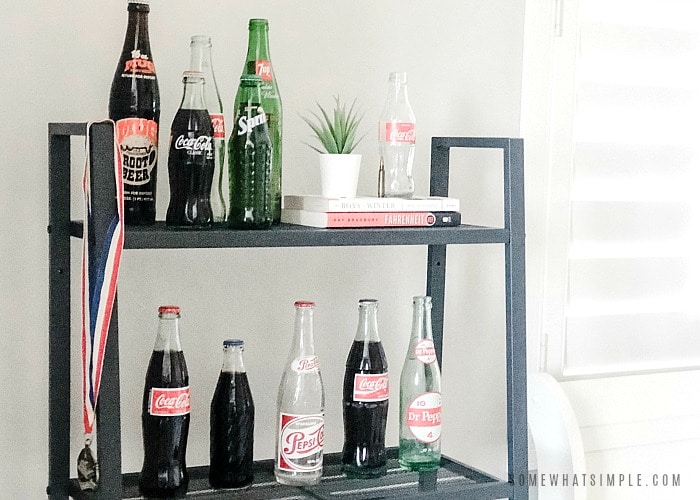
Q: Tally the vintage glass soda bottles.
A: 11